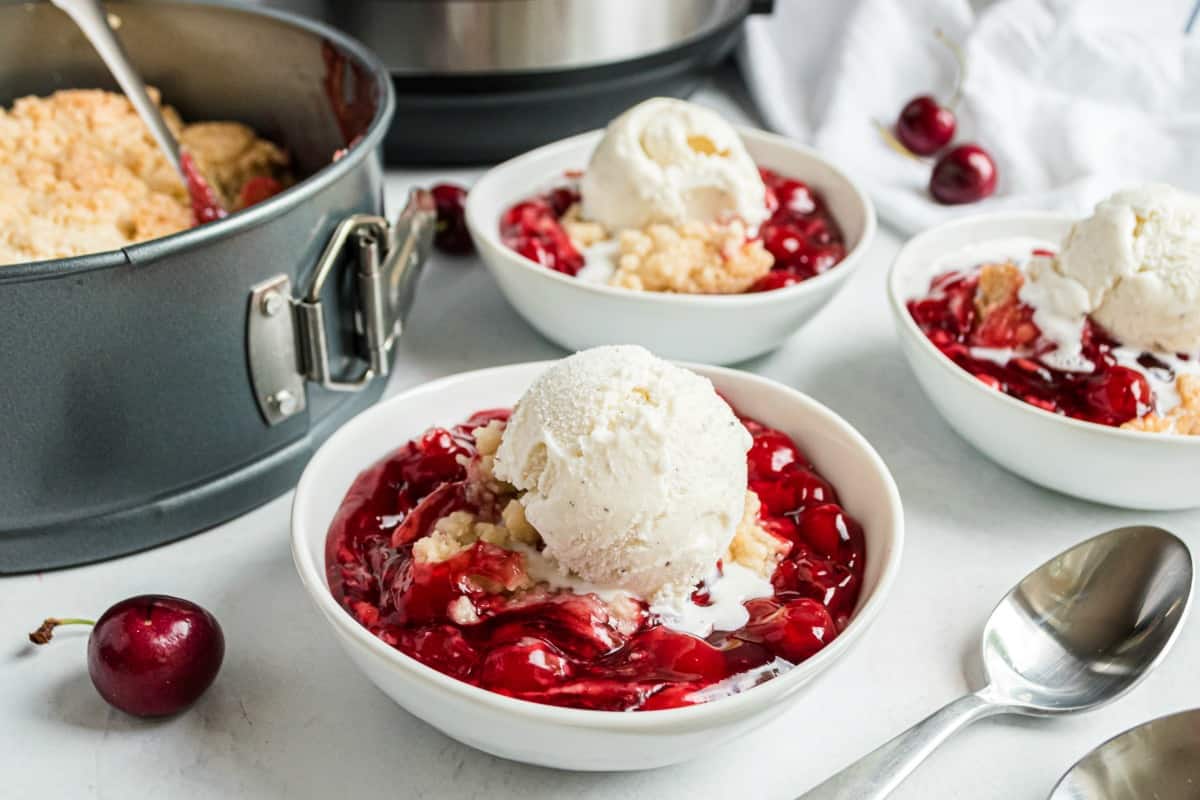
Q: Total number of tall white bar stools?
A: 0